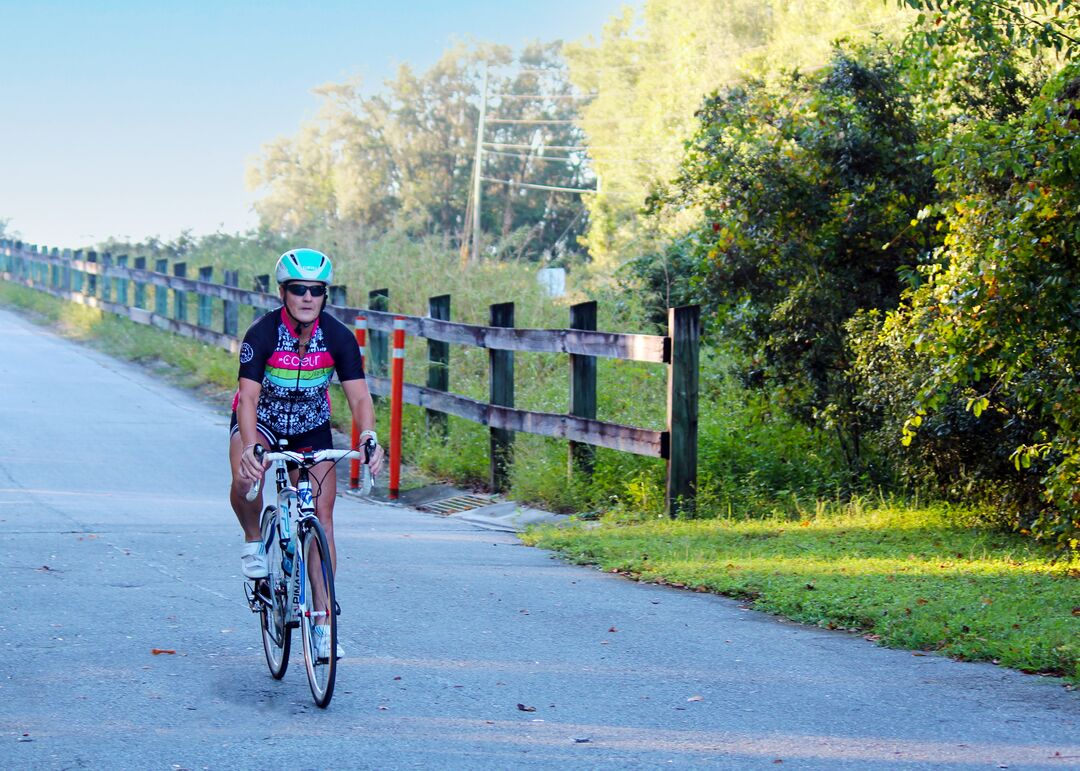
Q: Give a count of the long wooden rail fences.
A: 1